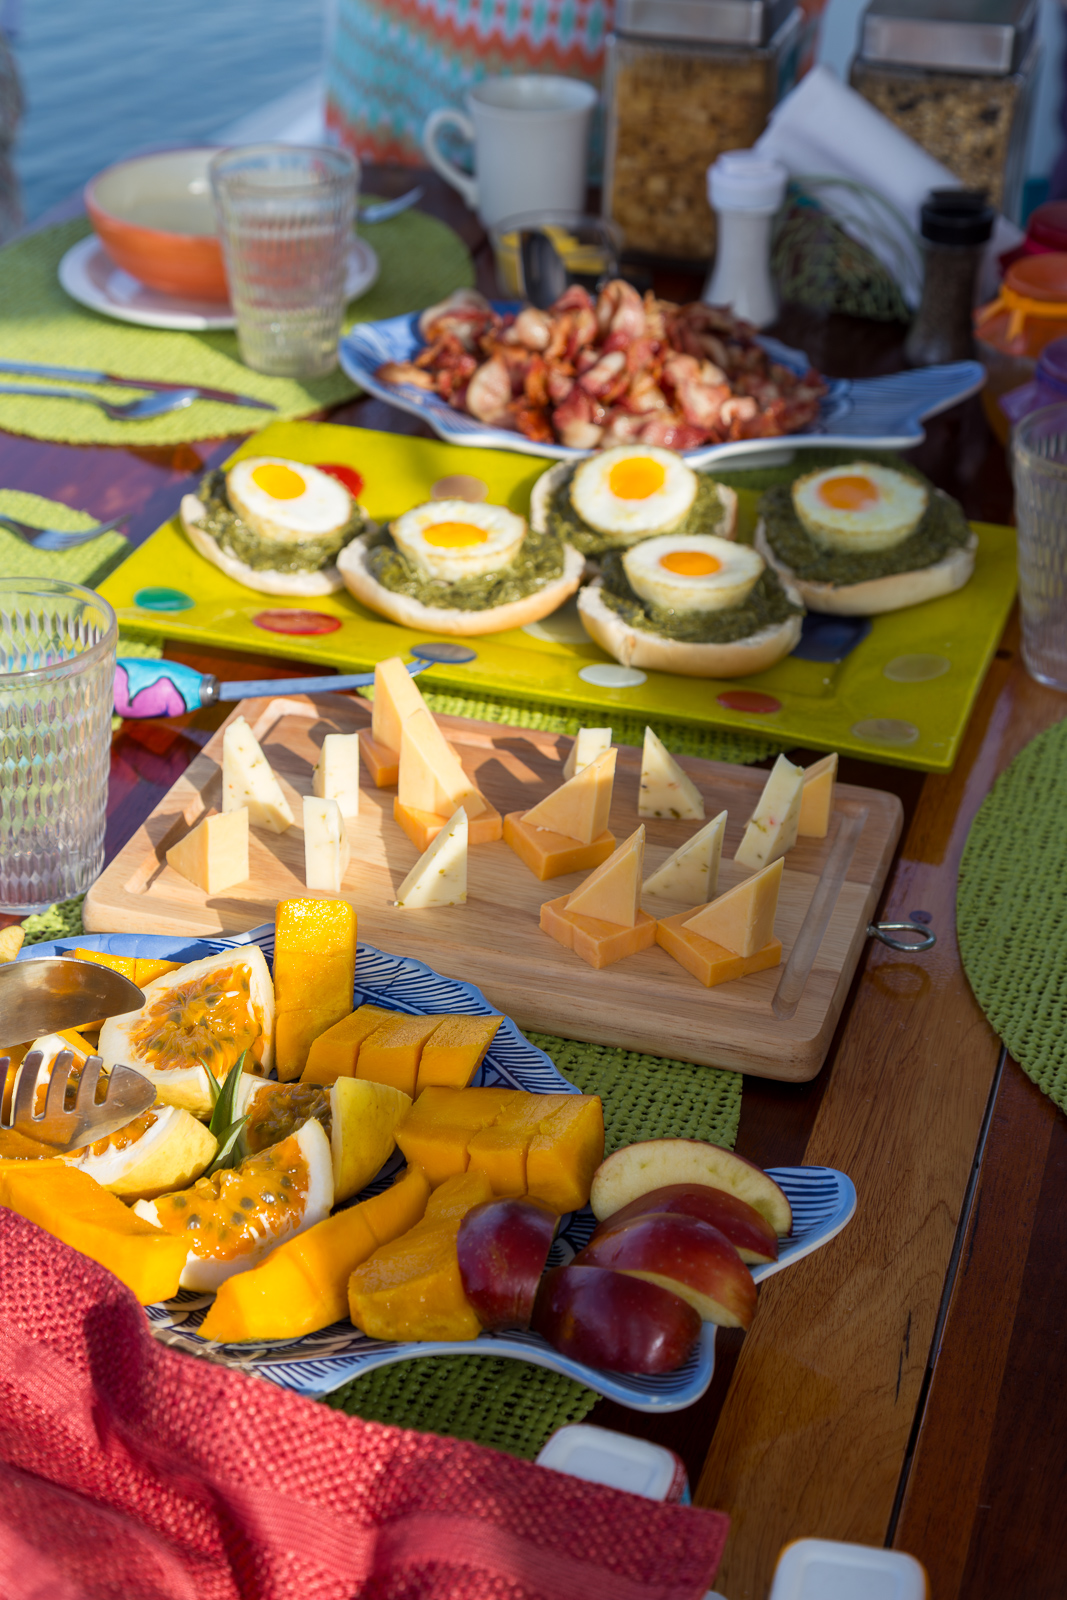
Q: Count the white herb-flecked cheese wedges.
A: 8